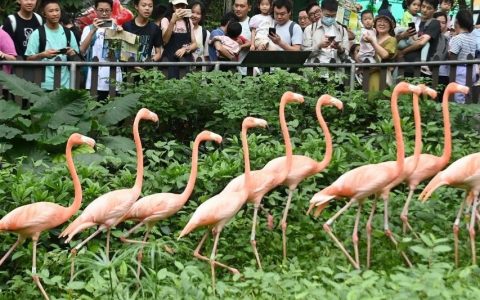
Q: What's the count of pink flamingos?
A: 10